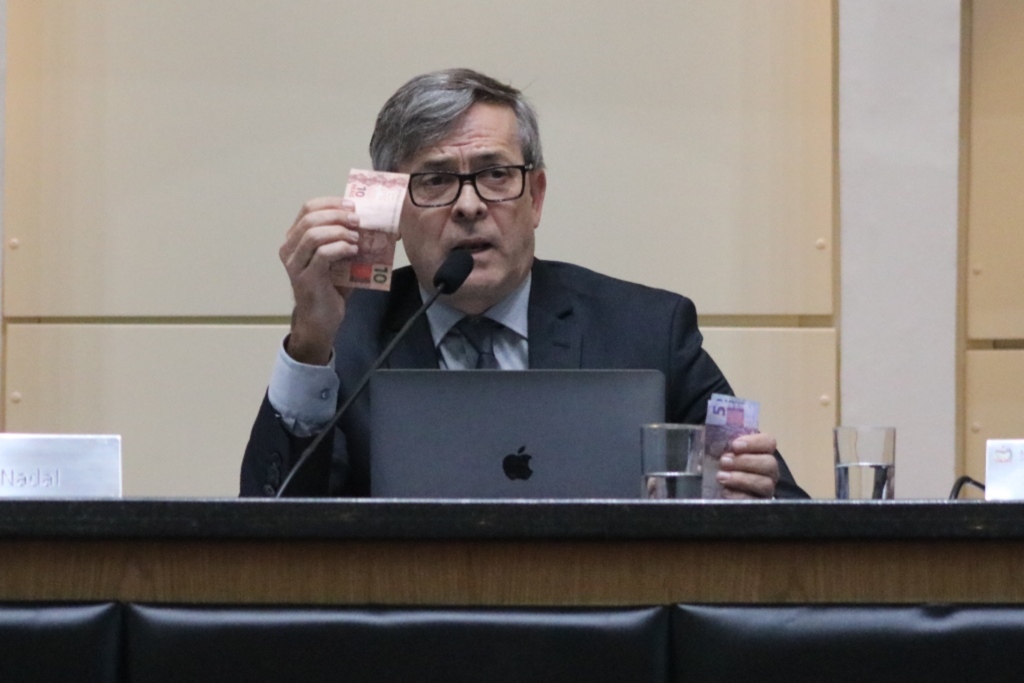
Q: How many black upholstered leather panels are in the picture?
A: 3